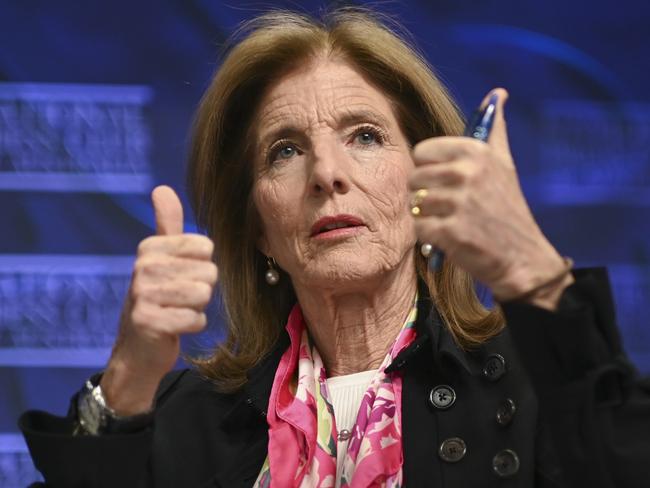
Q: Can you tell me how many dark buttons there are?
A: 5